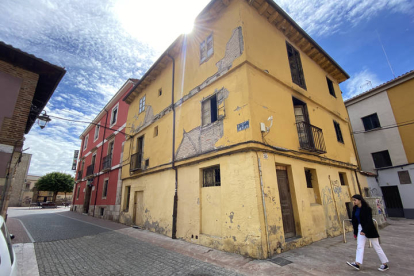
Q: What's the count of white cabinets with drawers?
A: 0